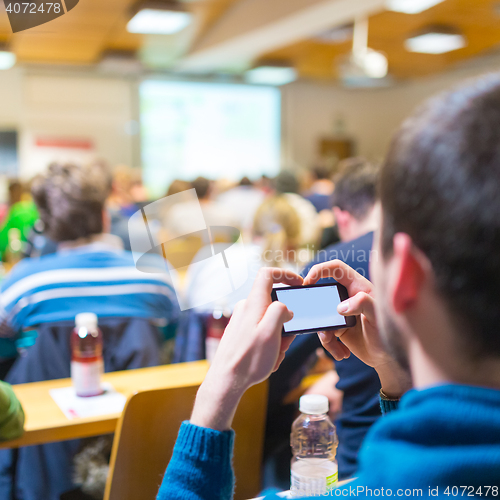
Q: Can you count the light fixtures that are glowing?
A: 5